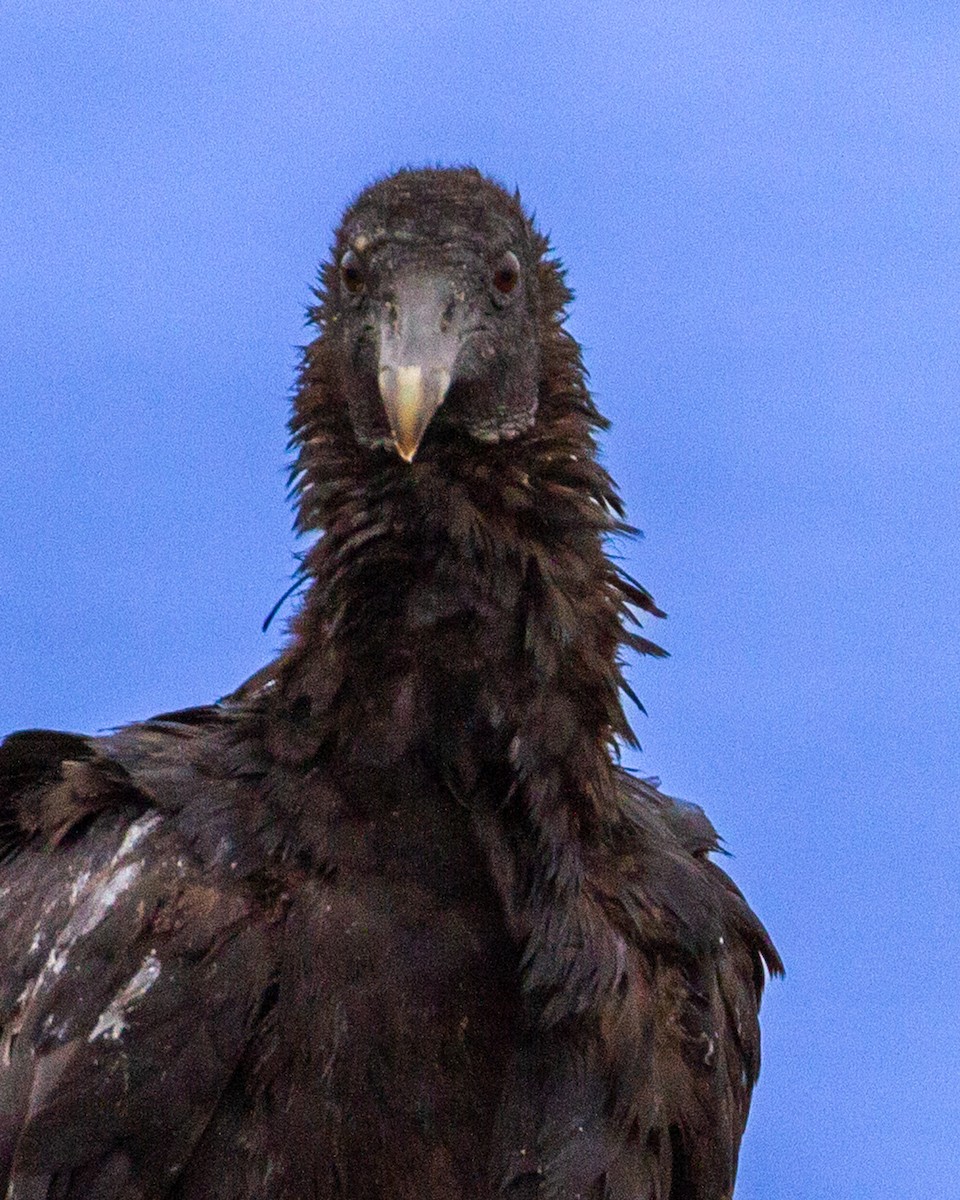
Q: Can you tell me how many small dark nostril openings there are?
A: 2